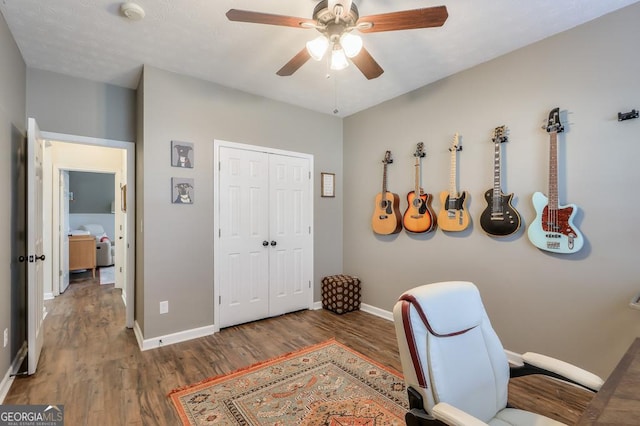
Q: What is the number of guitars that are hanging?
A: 5